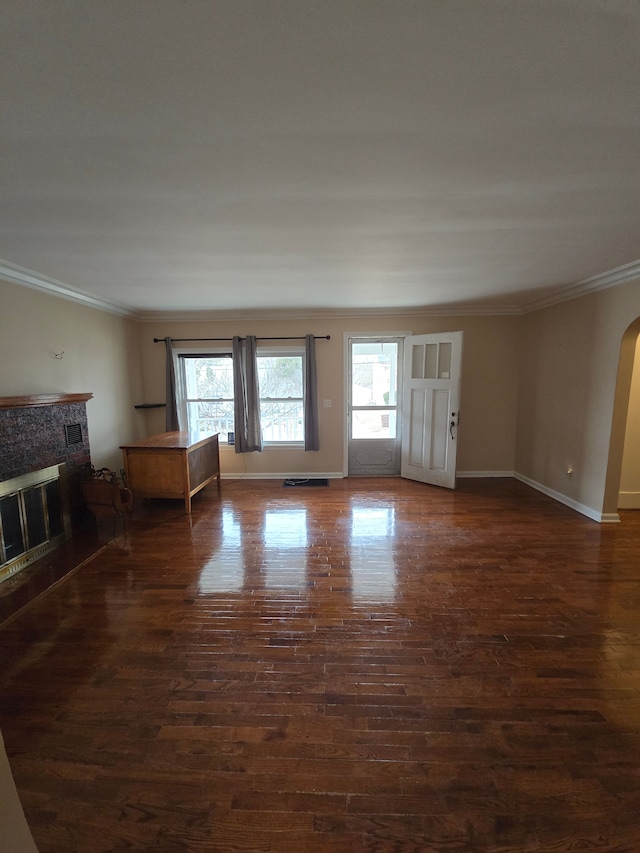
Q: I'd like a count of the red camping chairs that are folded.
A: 0